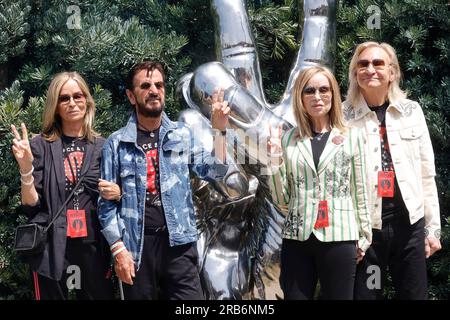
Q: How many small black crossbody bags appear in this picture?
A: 1